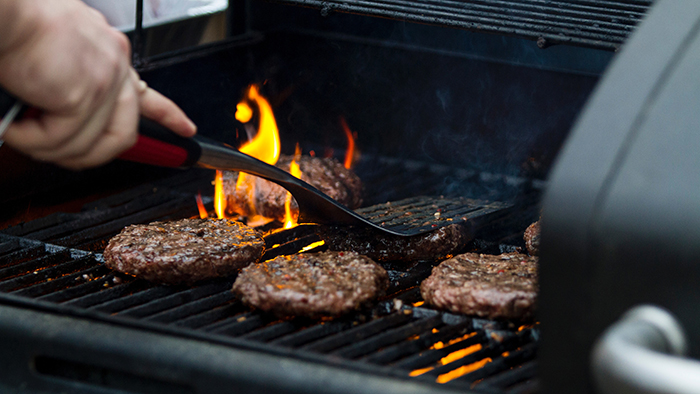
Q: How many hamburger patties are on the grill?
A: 6